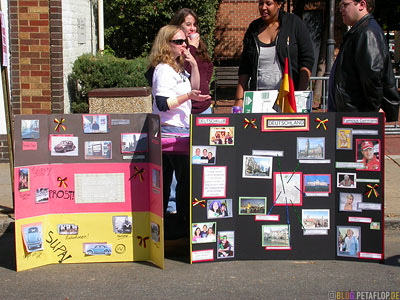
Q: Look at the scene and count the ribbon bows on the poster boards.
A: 8